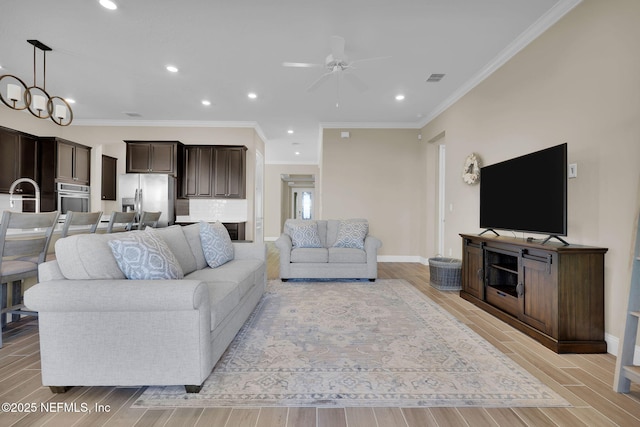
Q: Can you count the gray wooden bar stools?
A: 4